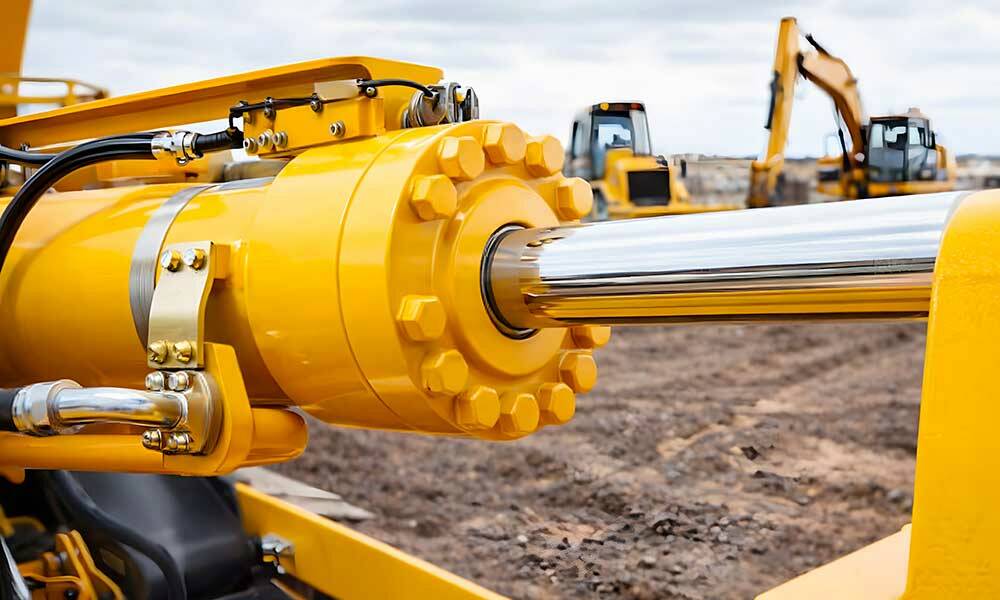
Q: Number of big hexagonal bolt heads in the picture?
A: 12